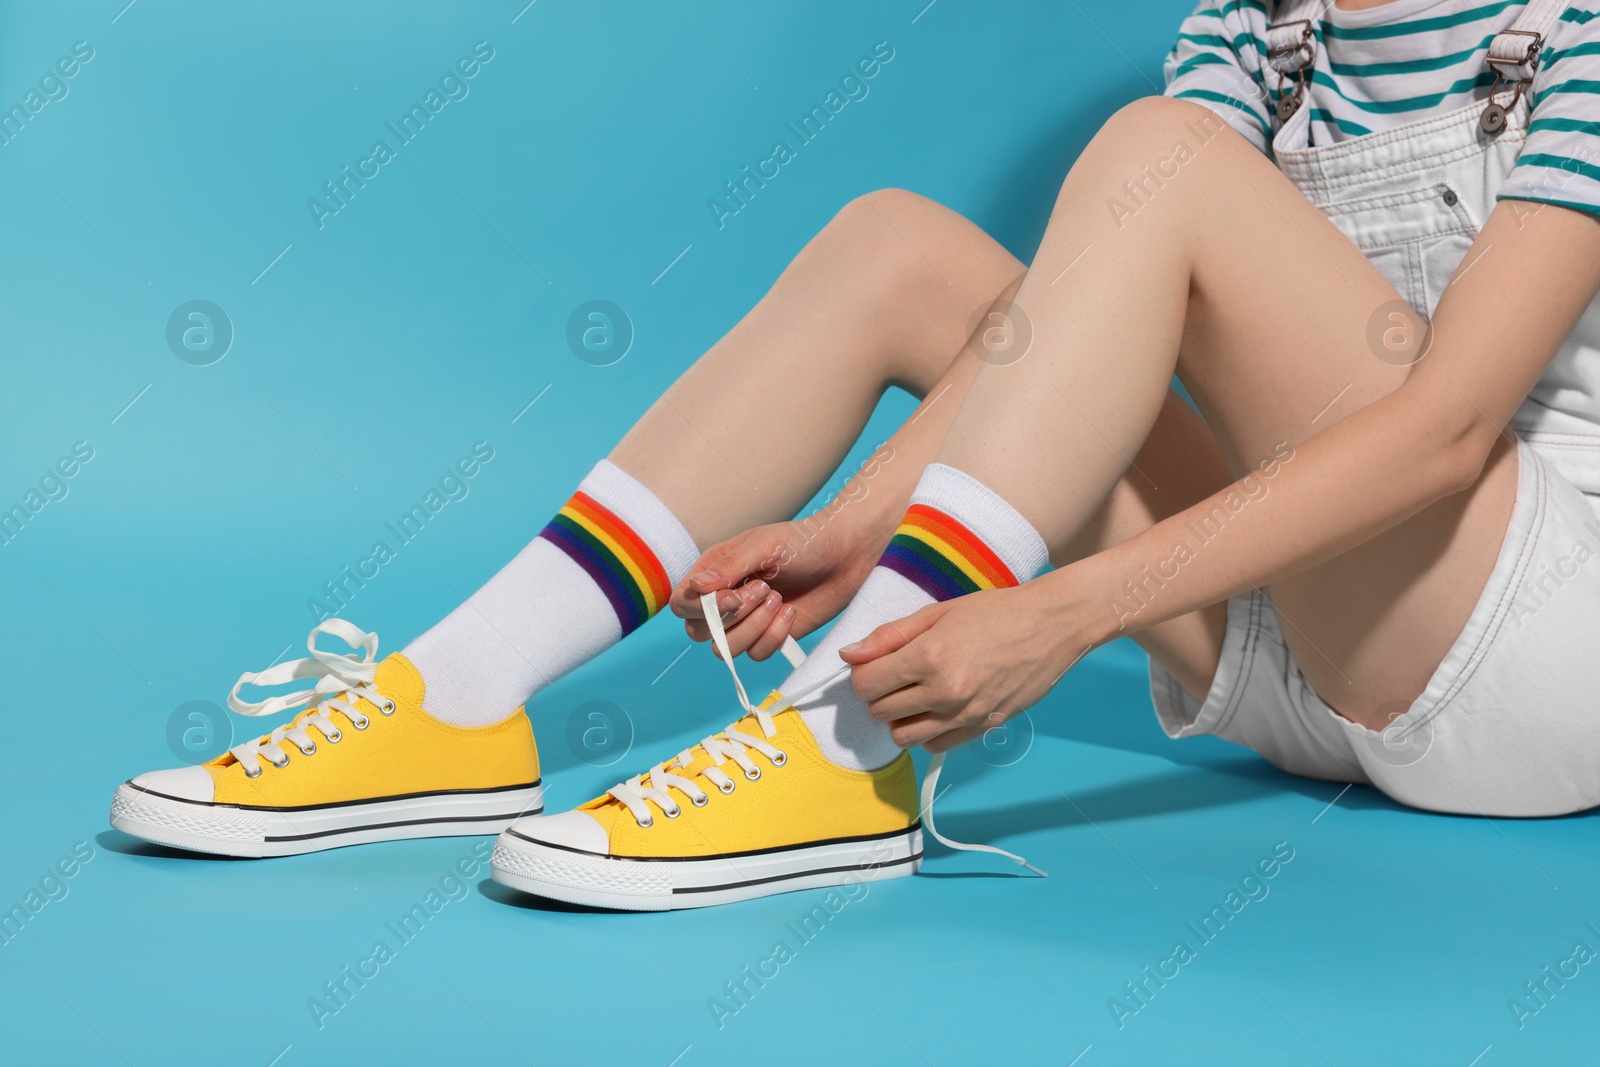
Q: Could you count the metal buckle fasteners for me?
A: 2